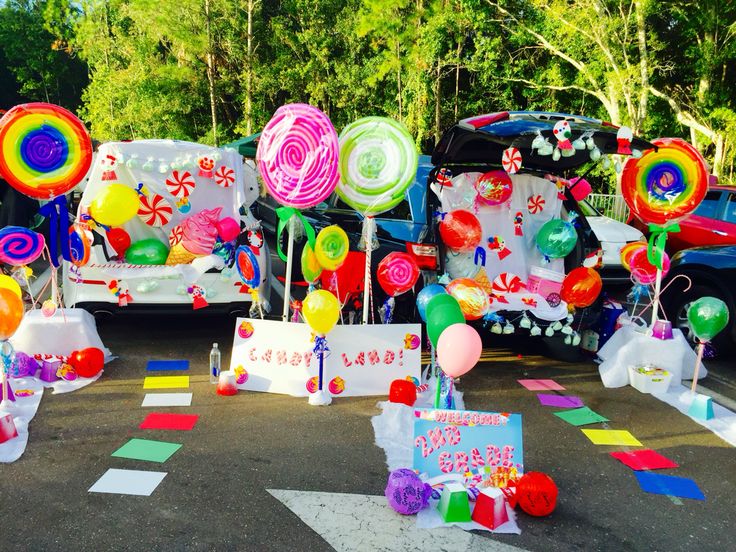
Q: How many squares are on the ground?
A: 12